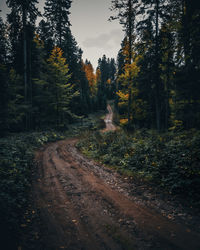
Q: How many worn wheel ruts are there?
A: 2